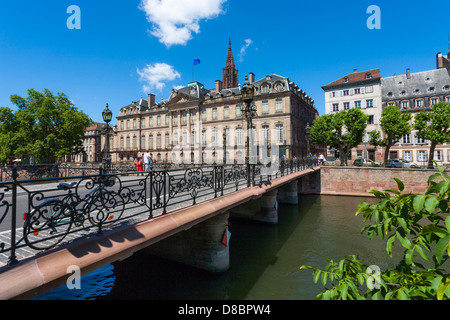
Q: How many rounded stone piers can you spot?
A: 3